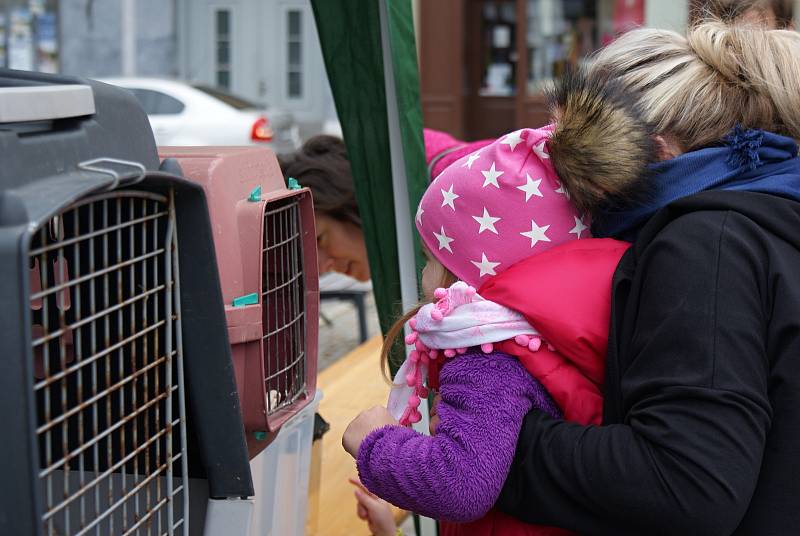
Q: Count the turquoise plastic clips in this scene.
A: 4